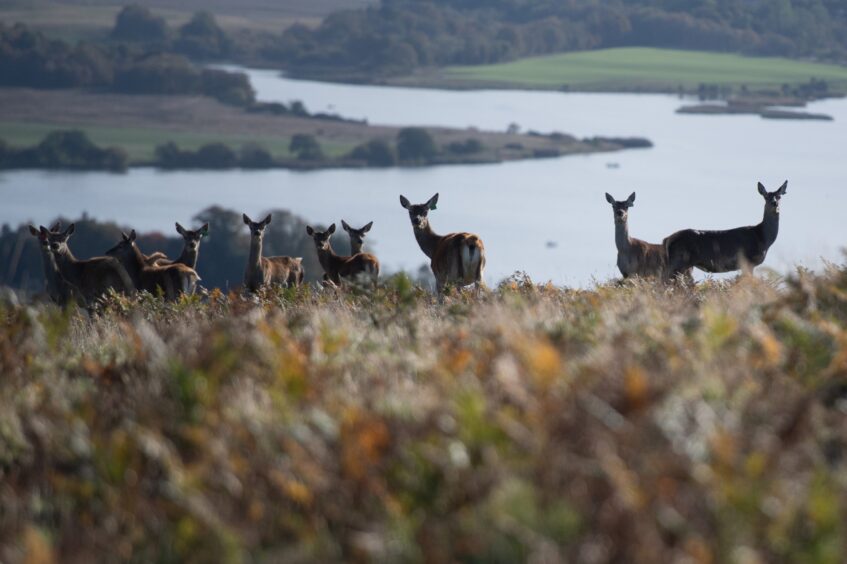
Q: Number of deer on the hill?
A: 10